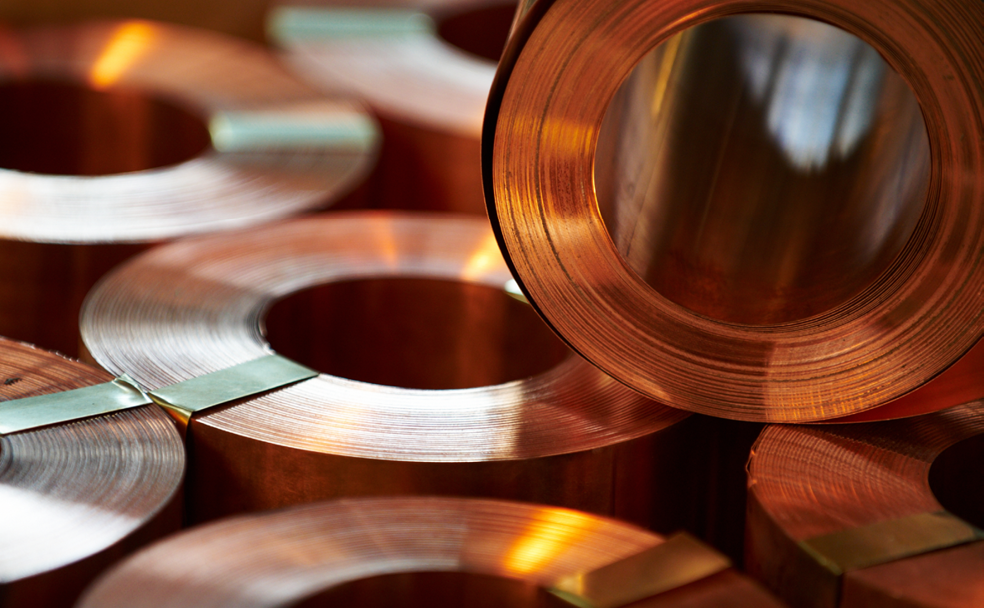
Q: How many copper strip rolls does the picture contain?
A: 7